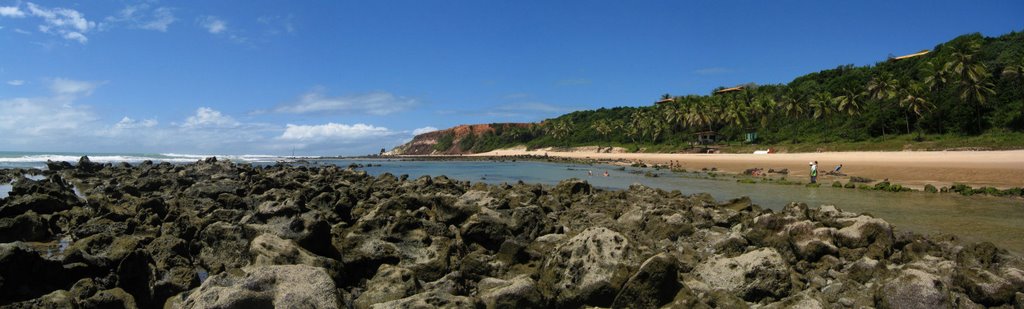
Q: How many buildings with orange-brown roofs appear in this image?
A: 3